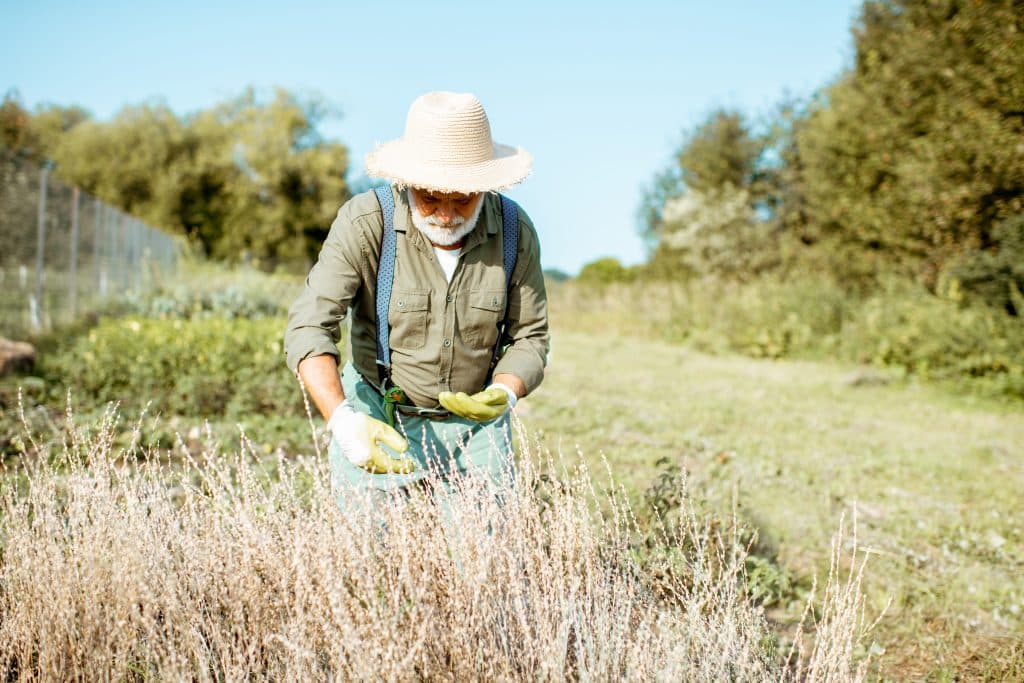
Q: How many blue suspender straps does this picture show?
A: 2